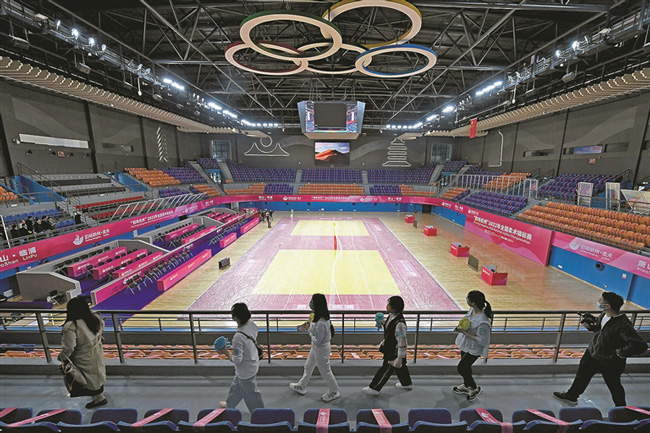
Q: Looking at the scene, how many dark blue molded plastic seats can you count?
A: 13